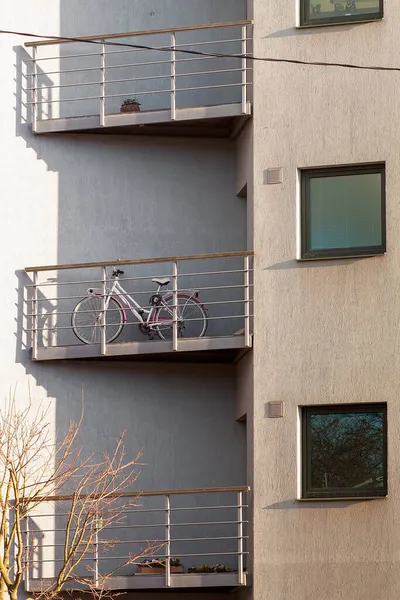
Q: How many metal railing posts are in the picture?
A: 12